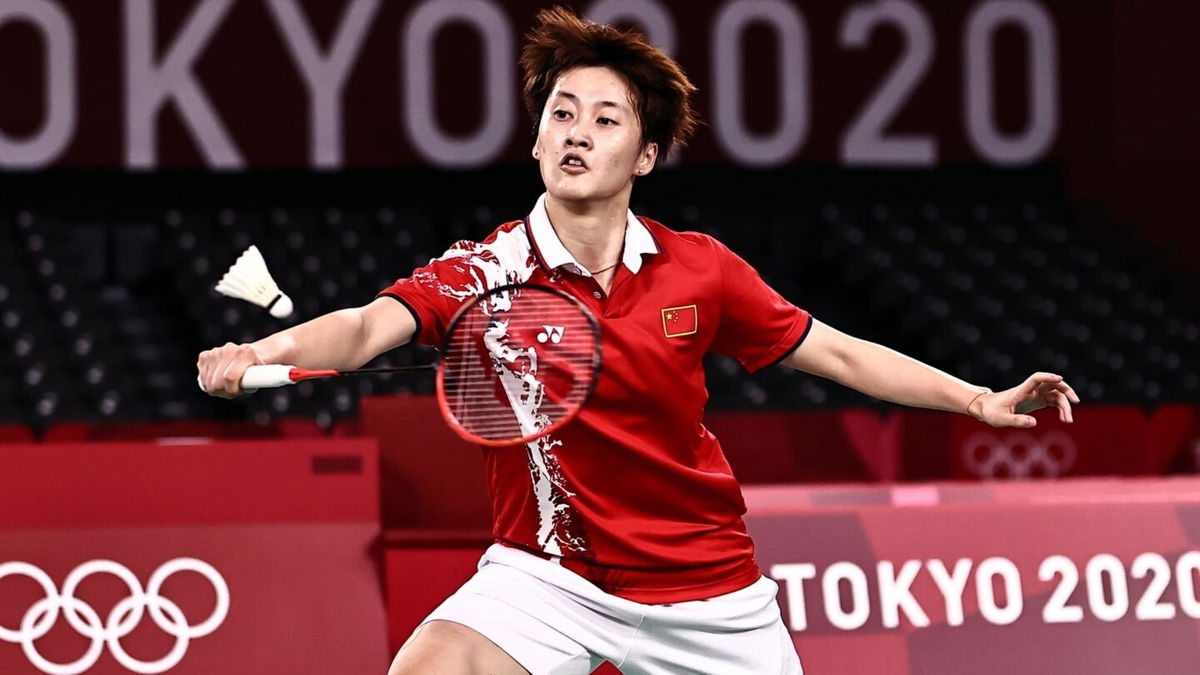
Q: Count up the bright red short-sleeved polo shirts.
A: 1